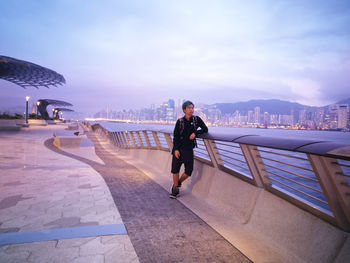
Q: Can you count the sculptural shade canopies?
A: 3